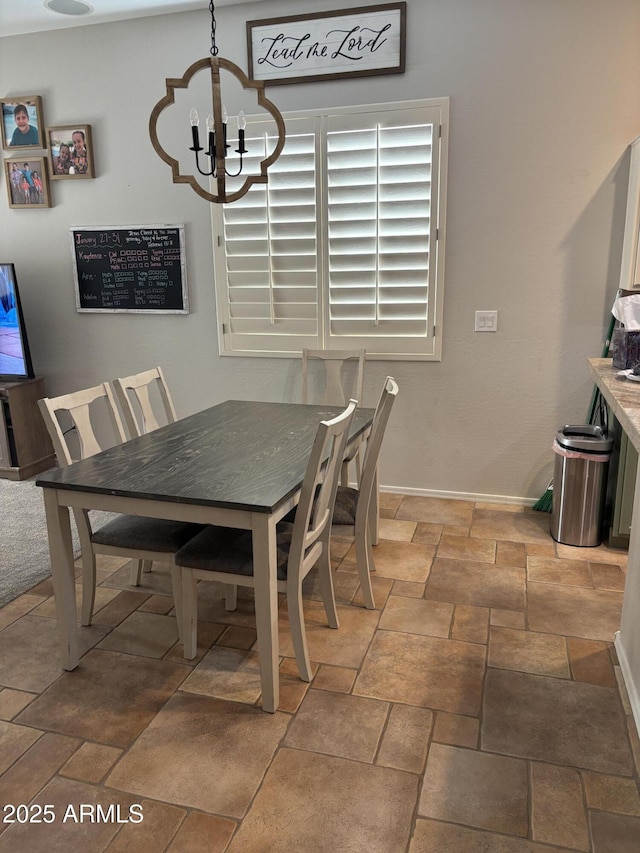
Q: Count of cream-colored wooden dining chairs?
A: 5